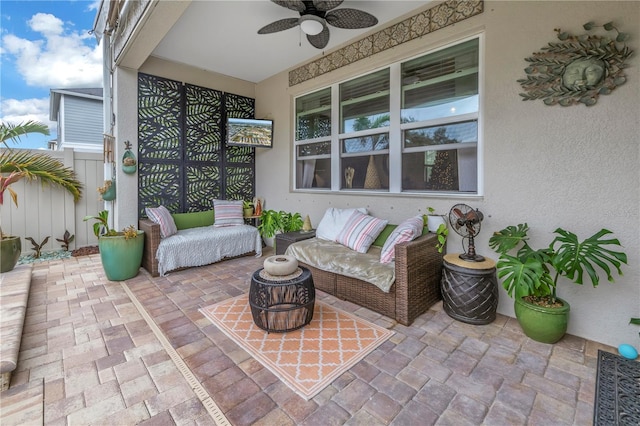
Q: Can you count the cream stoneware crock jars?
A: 0